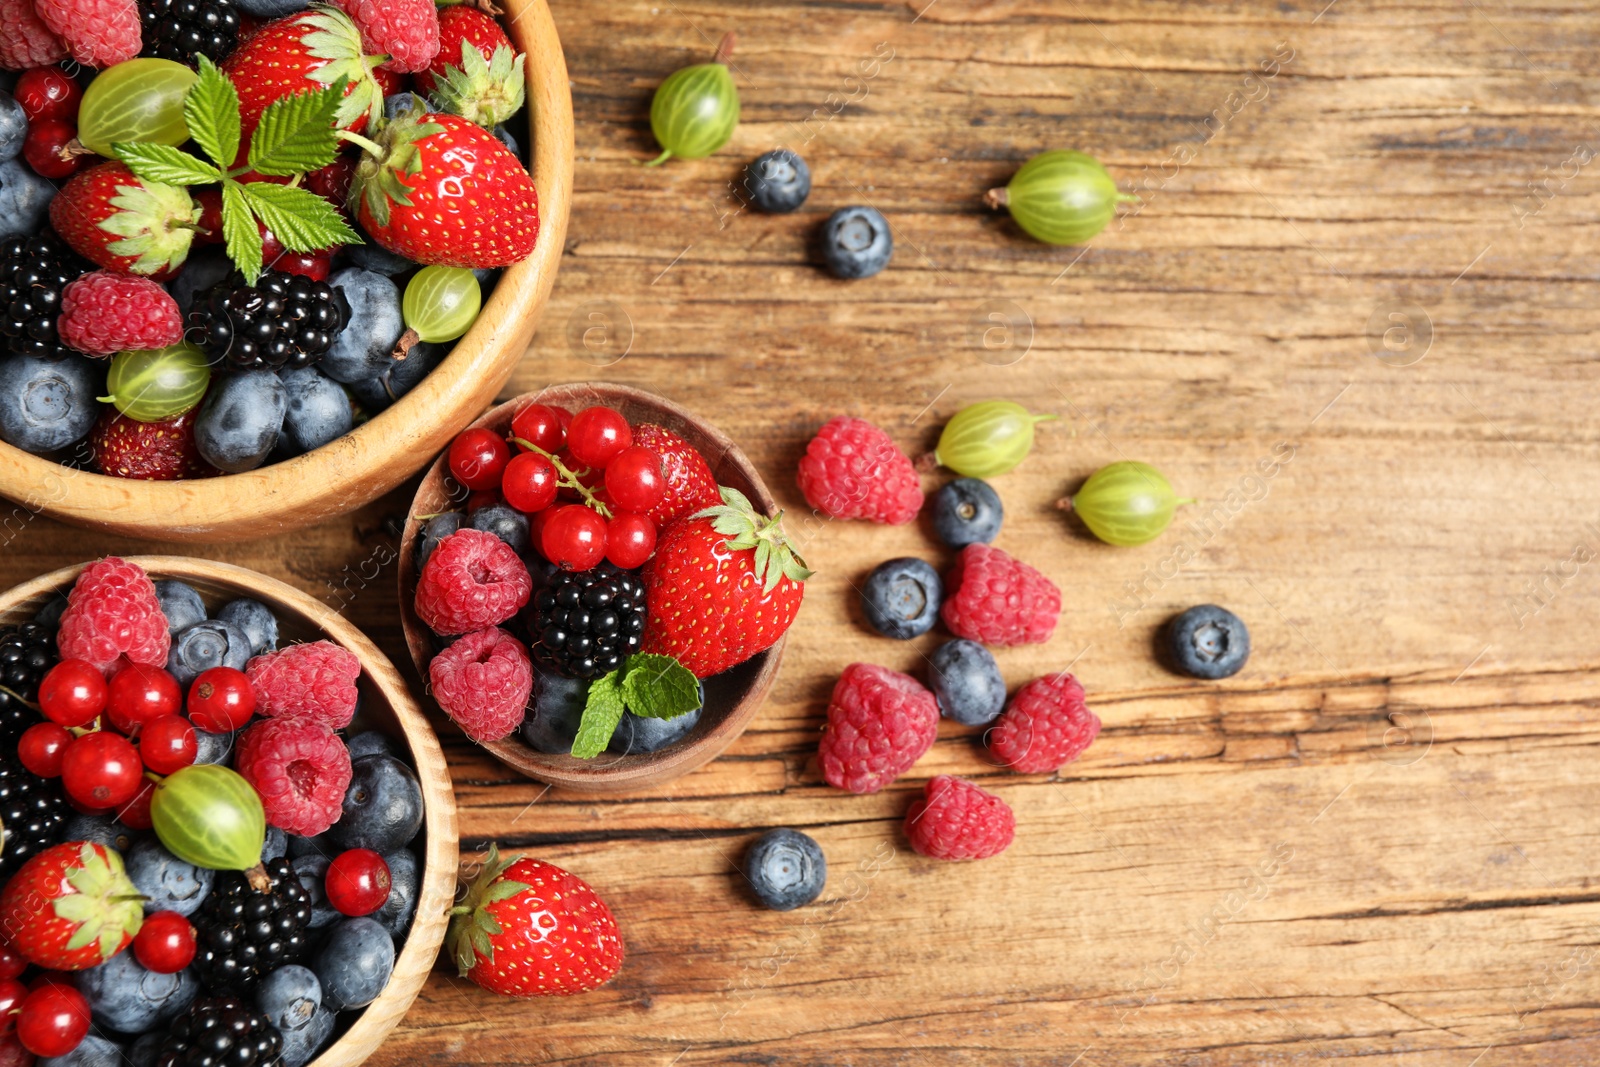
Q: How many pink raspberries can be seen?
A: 14